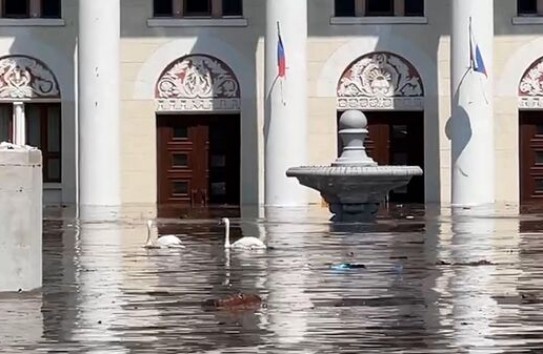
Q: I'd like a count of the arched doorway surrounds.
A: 4